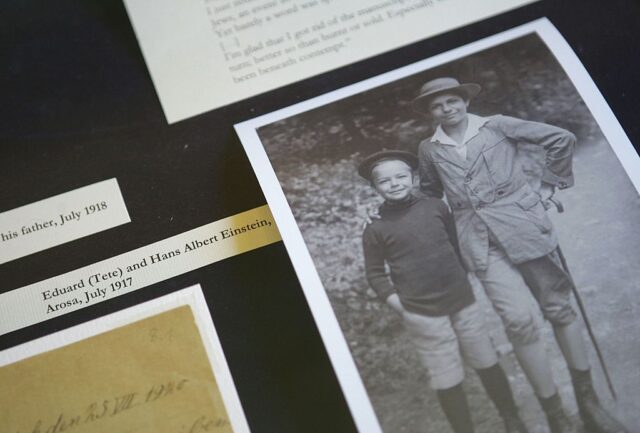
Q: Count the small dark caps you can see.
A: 1